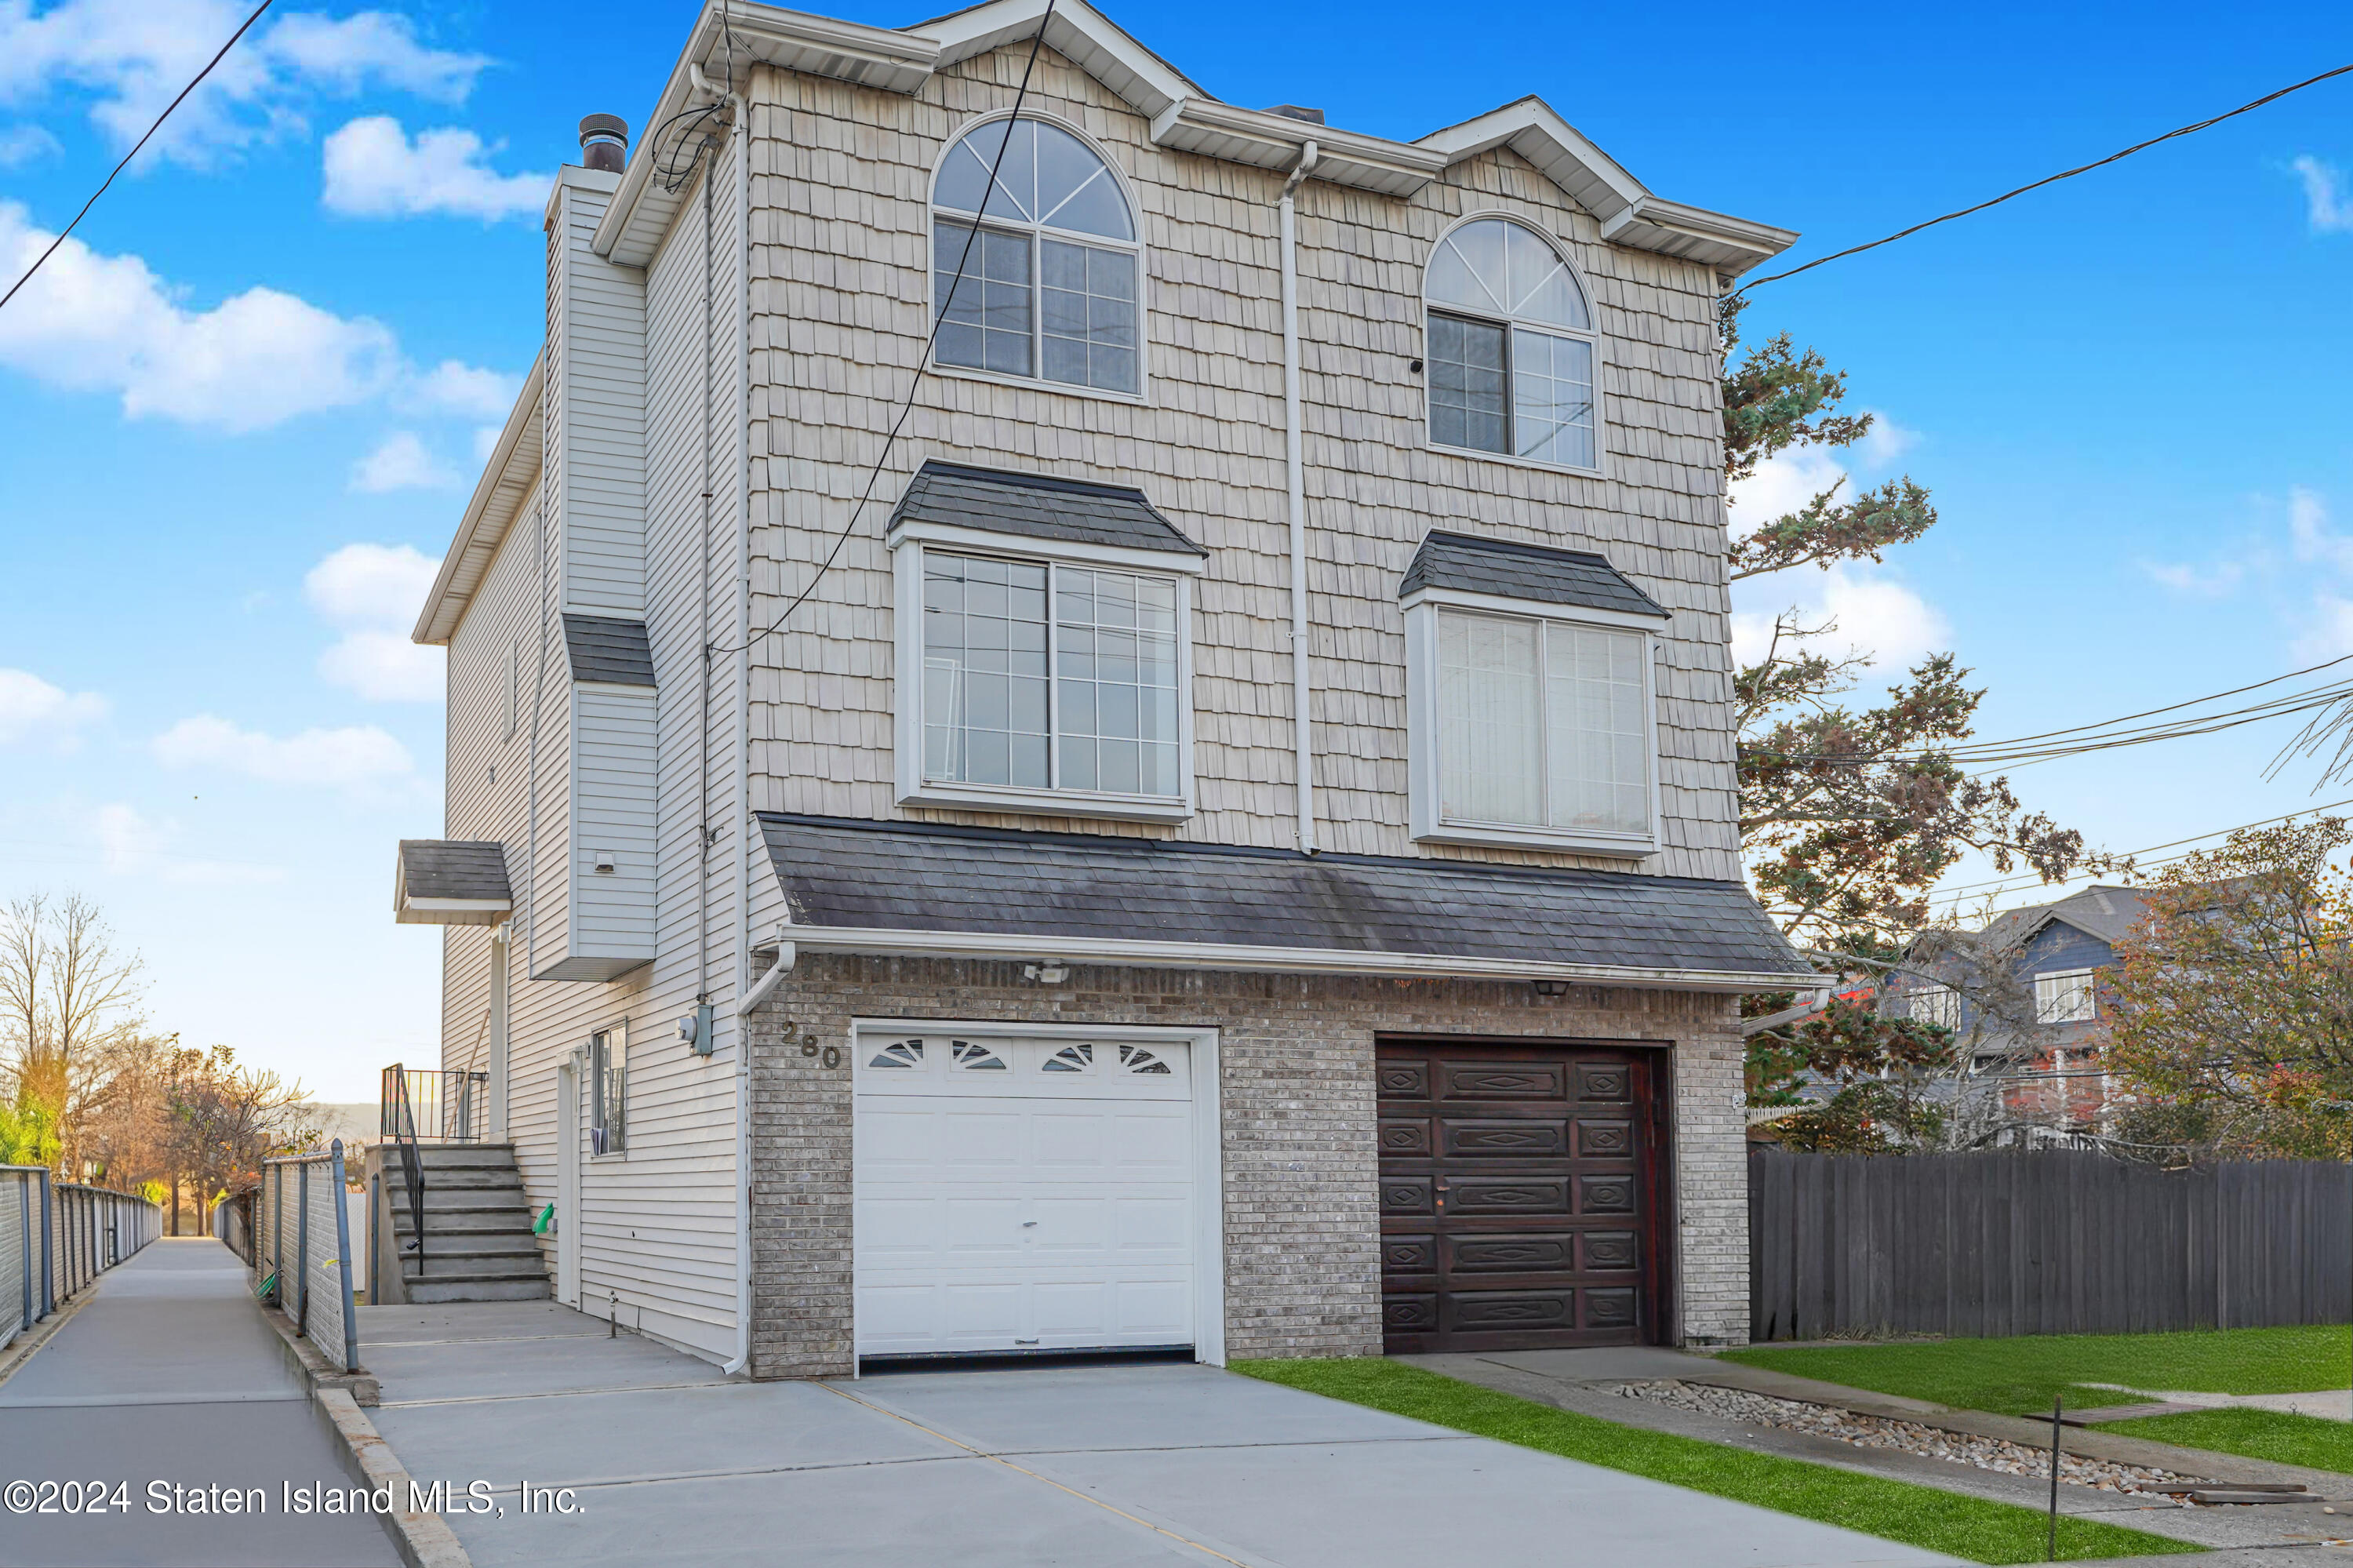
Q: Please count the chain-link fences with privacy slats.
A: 2